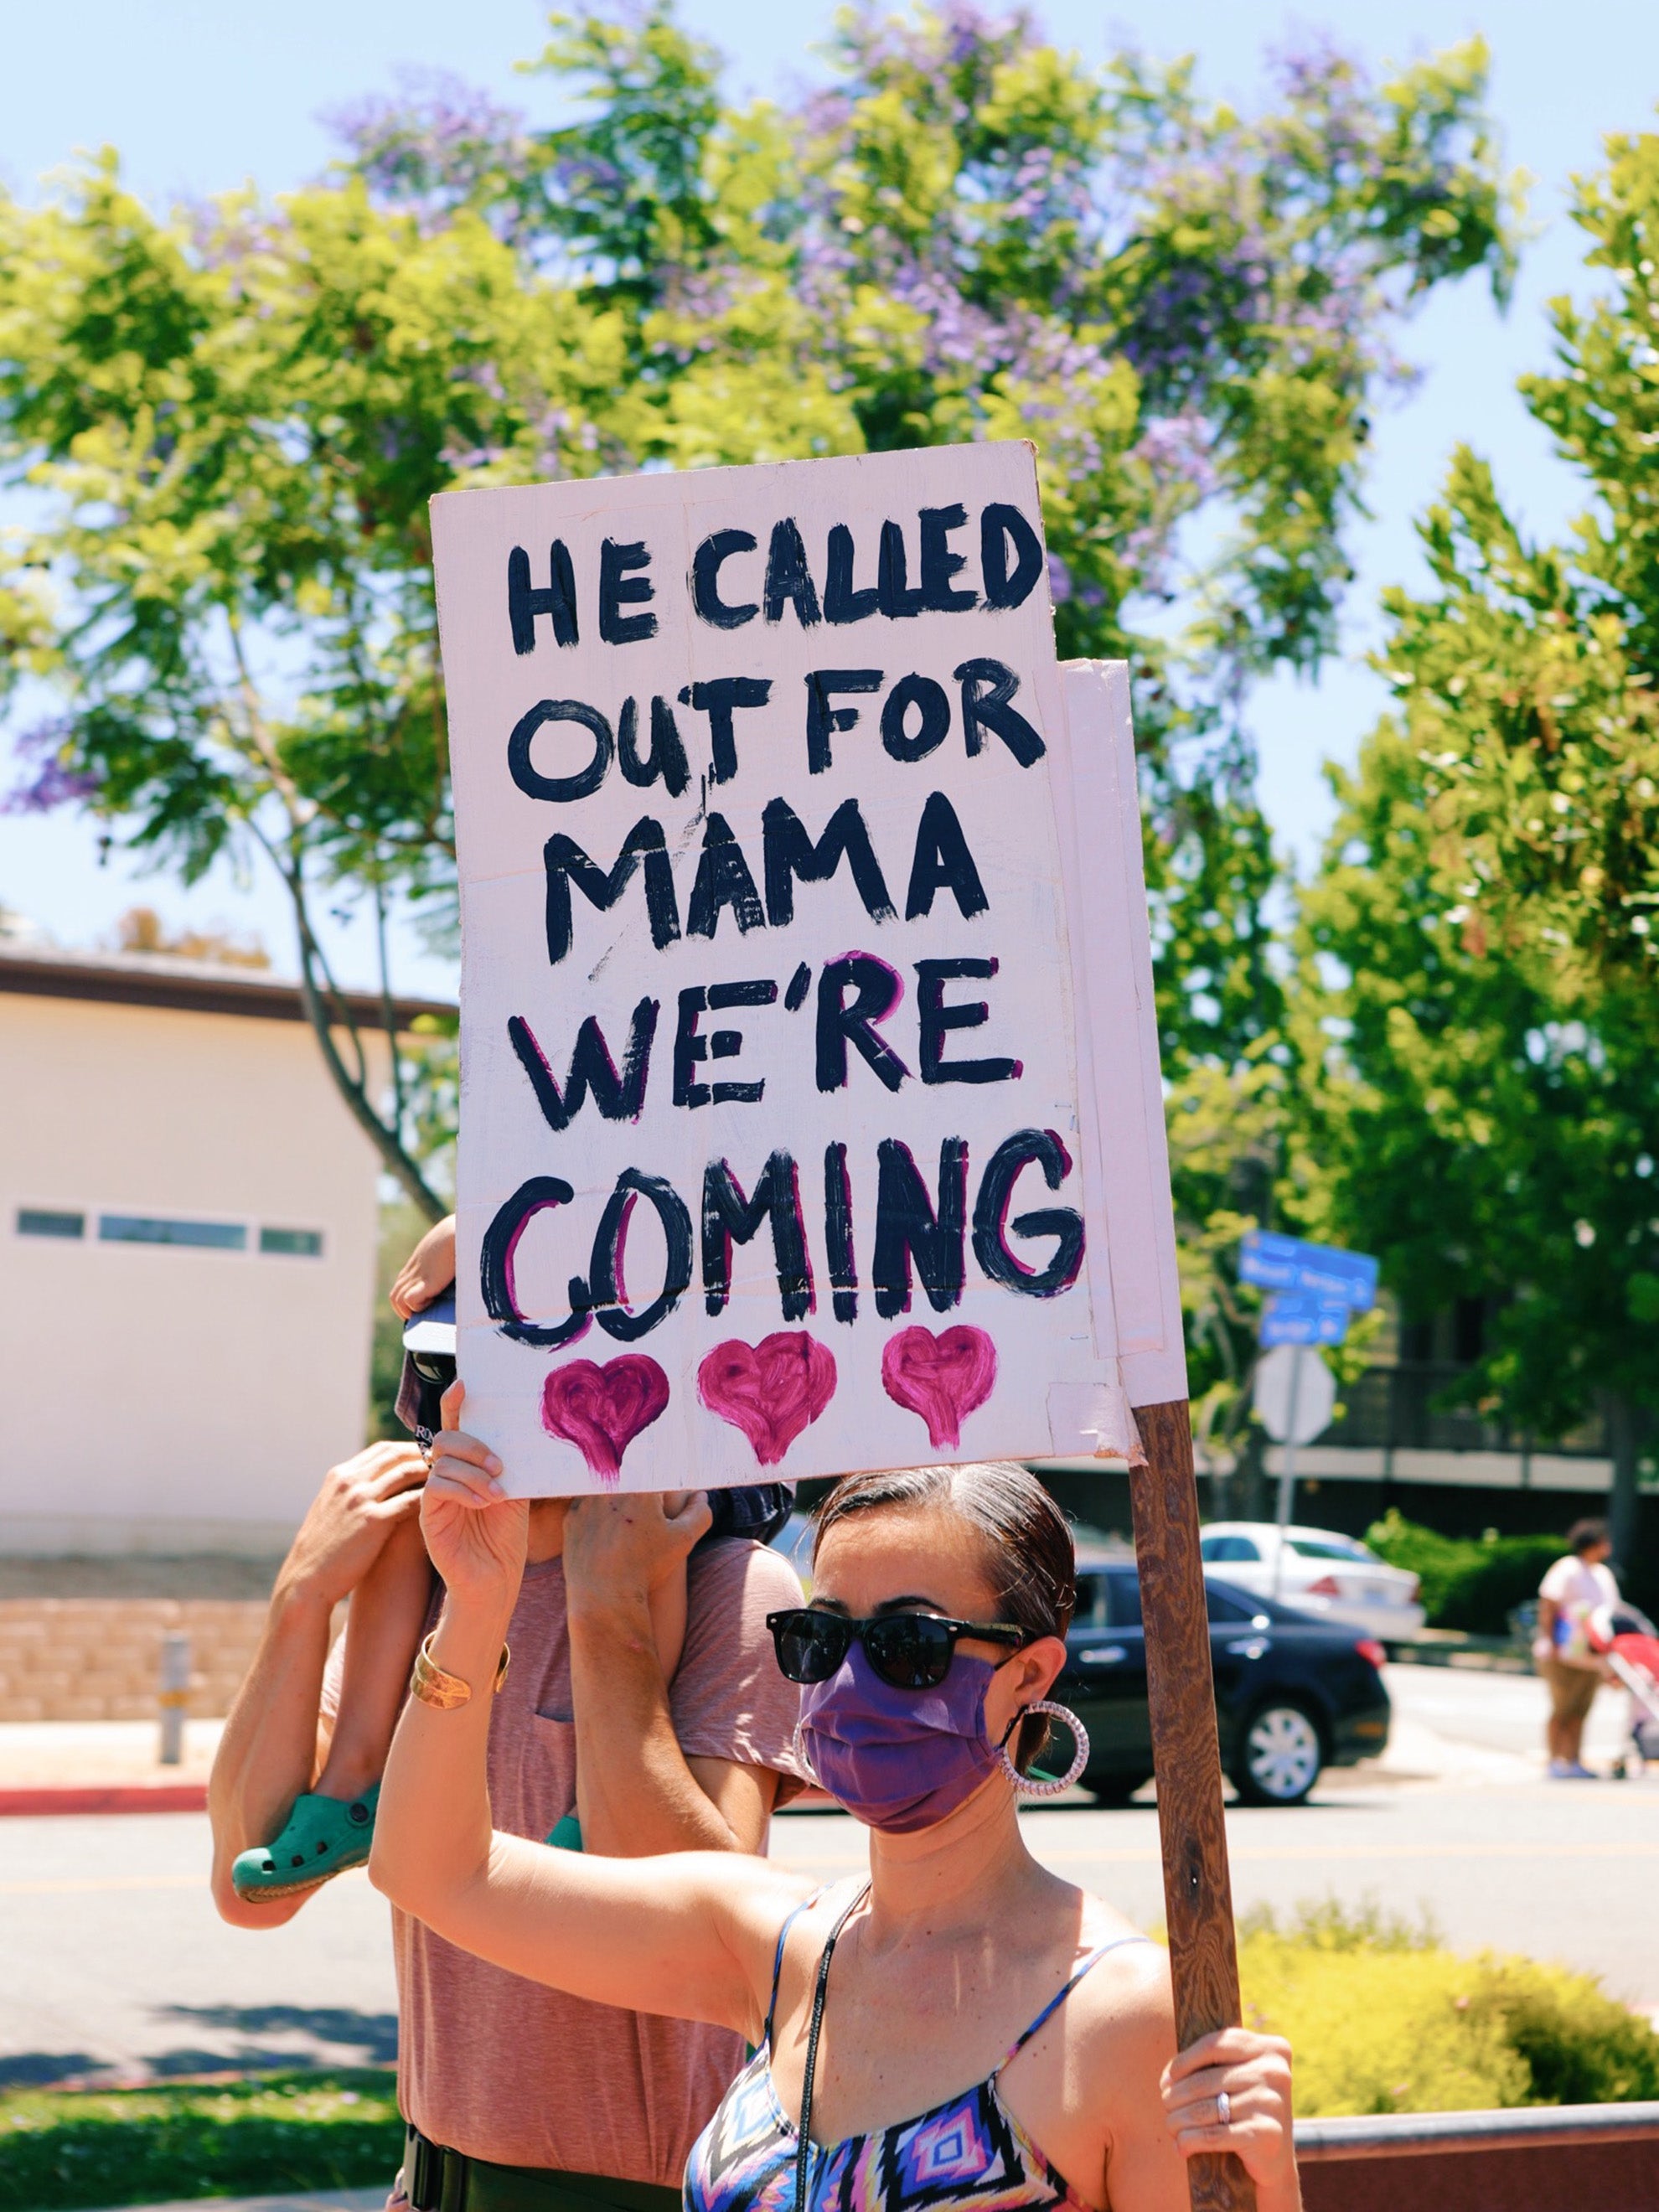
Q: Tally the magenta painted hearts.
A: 3